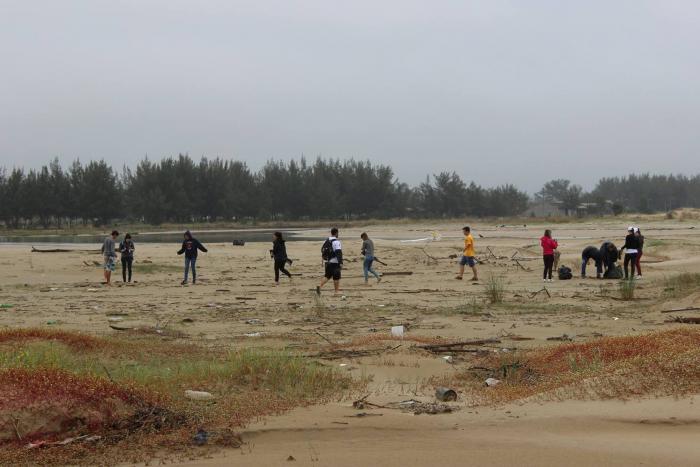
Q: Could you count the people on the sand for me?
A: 12